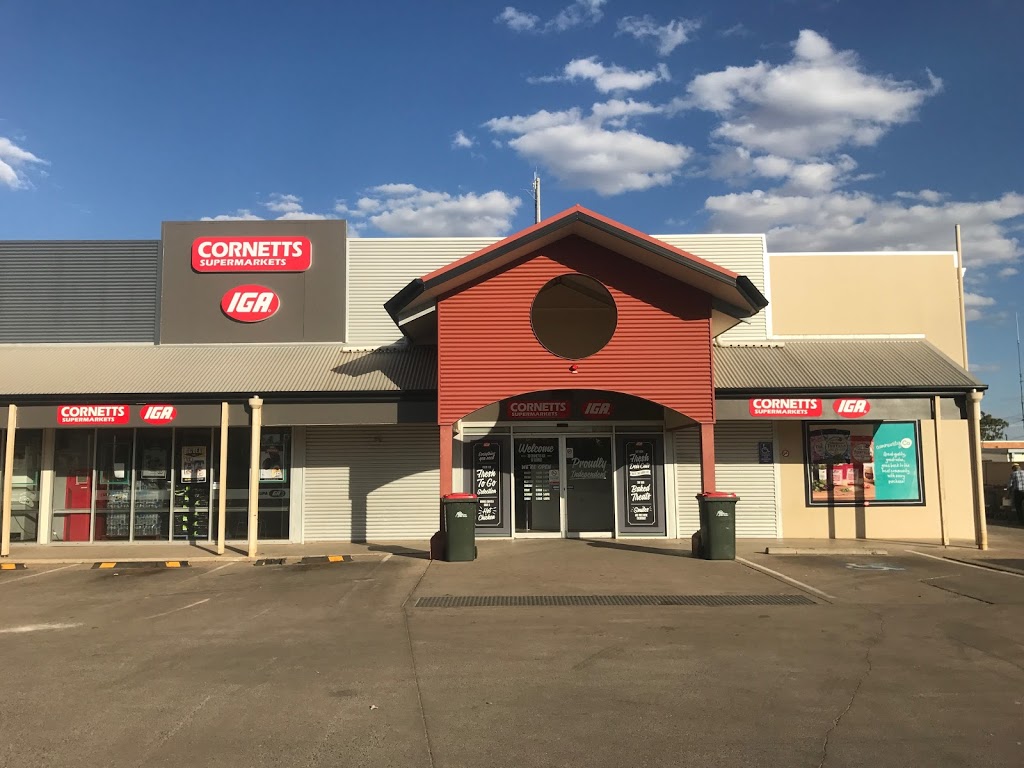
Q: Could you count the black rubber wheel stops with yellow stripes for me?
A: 3